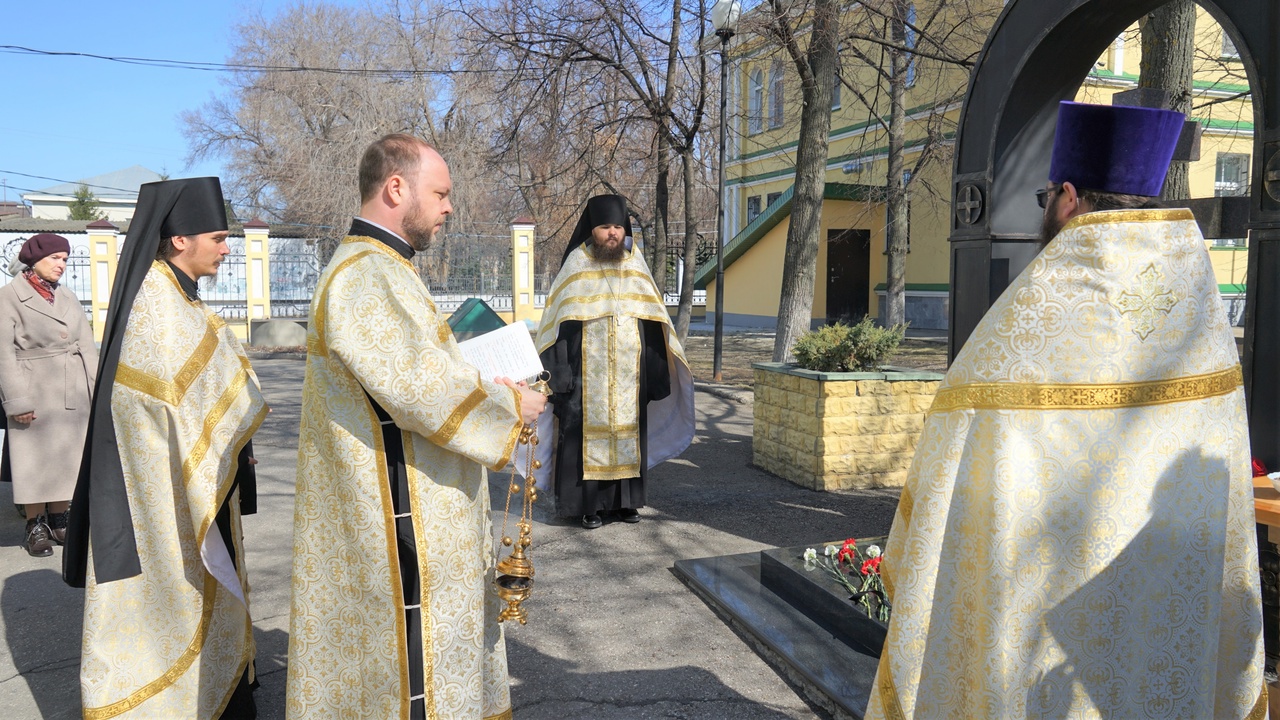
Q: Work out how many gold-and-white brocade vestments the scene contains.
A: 4